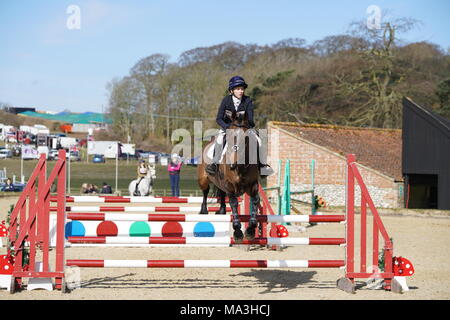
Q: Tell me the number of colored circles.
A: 5